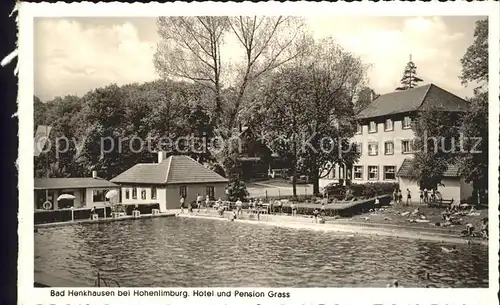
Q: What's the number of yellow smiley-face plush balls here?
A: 0